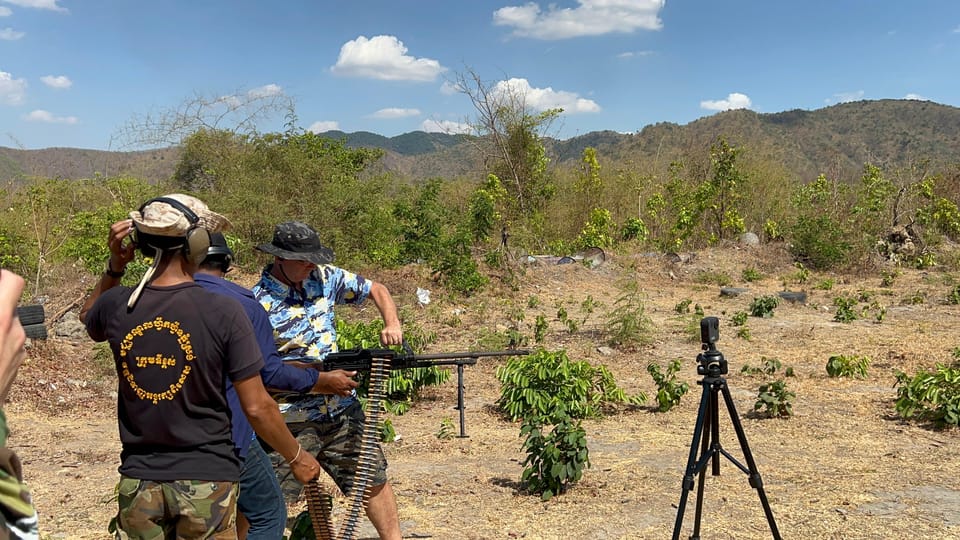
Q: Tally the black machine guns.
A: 1